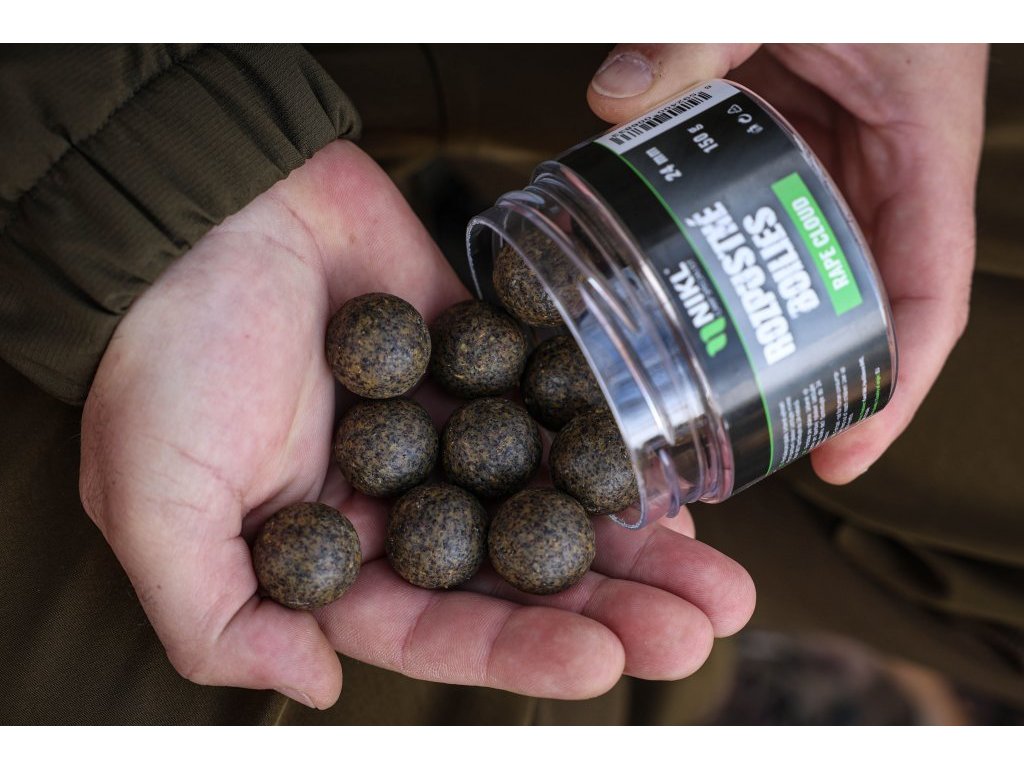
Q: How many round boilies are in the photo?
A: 10